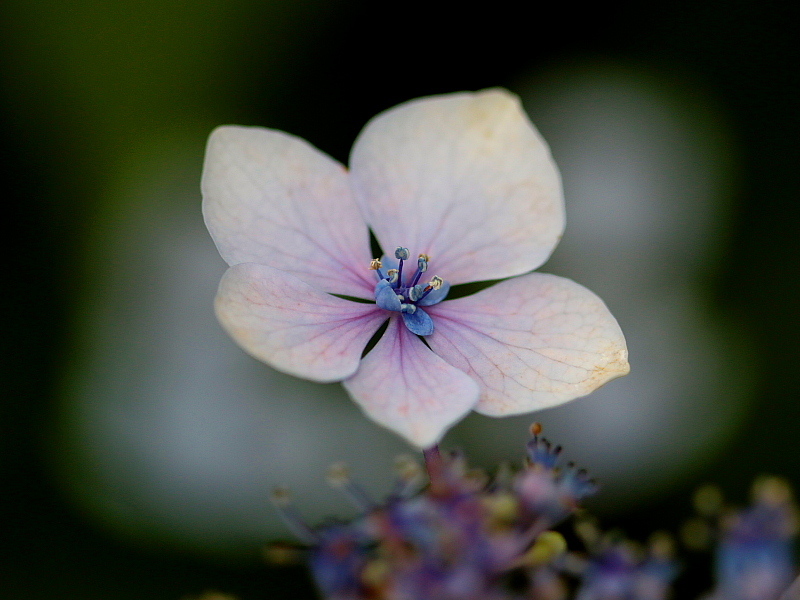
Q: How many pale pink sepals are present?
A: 5